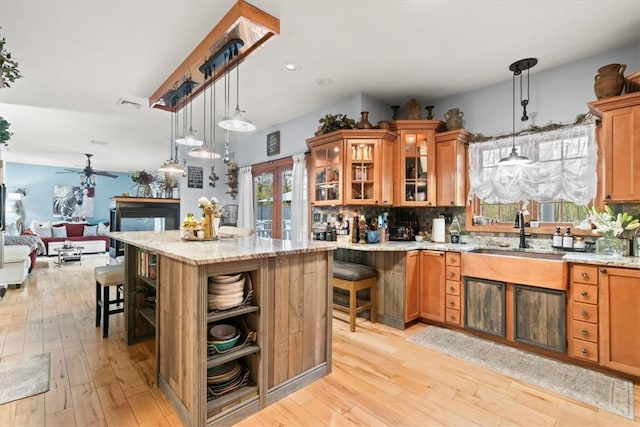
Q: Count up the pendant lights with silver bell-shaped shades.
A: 5